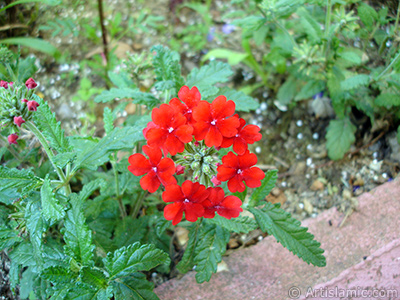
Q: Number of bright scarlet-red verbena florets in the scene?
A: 8